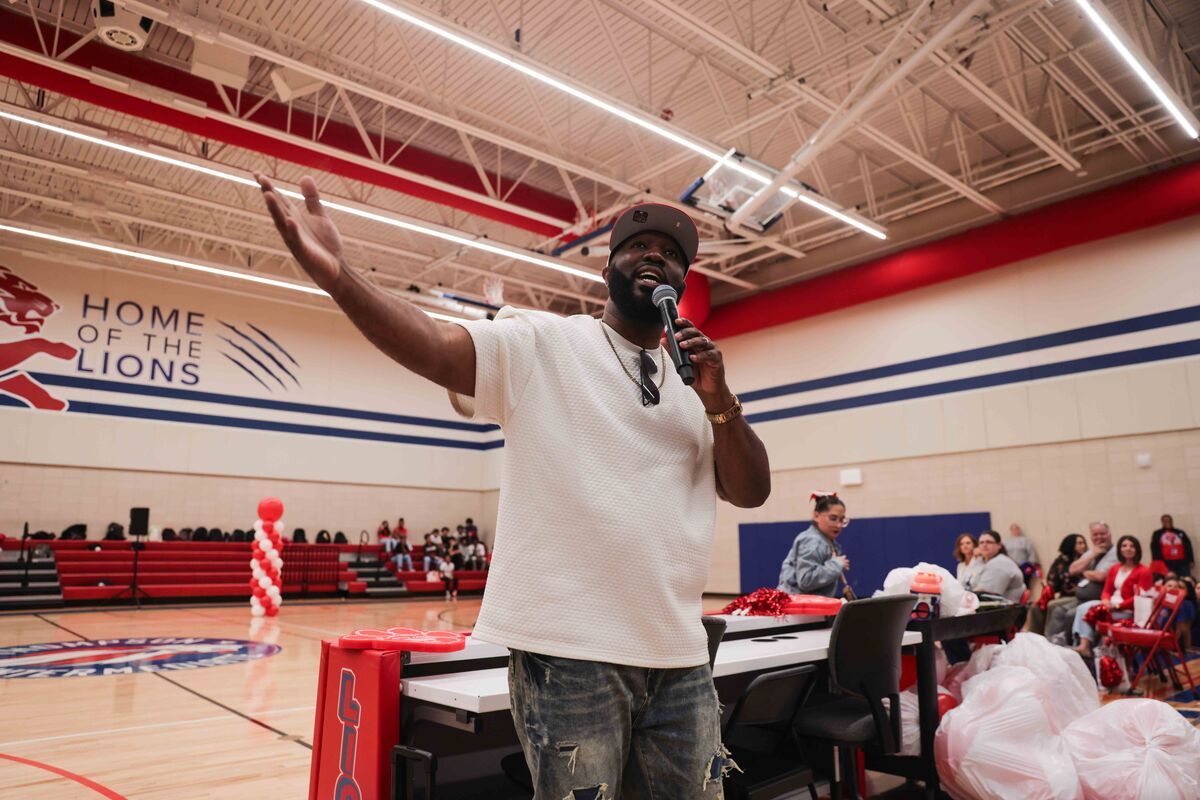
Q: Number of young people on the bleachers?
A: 12